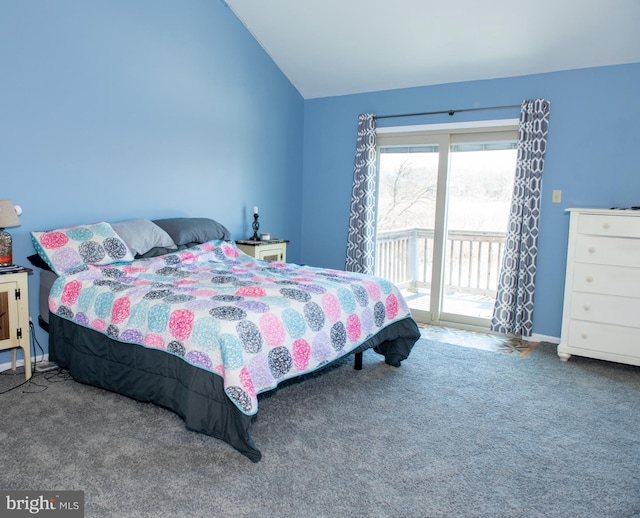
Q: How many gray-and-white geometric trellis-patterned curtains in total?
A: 2